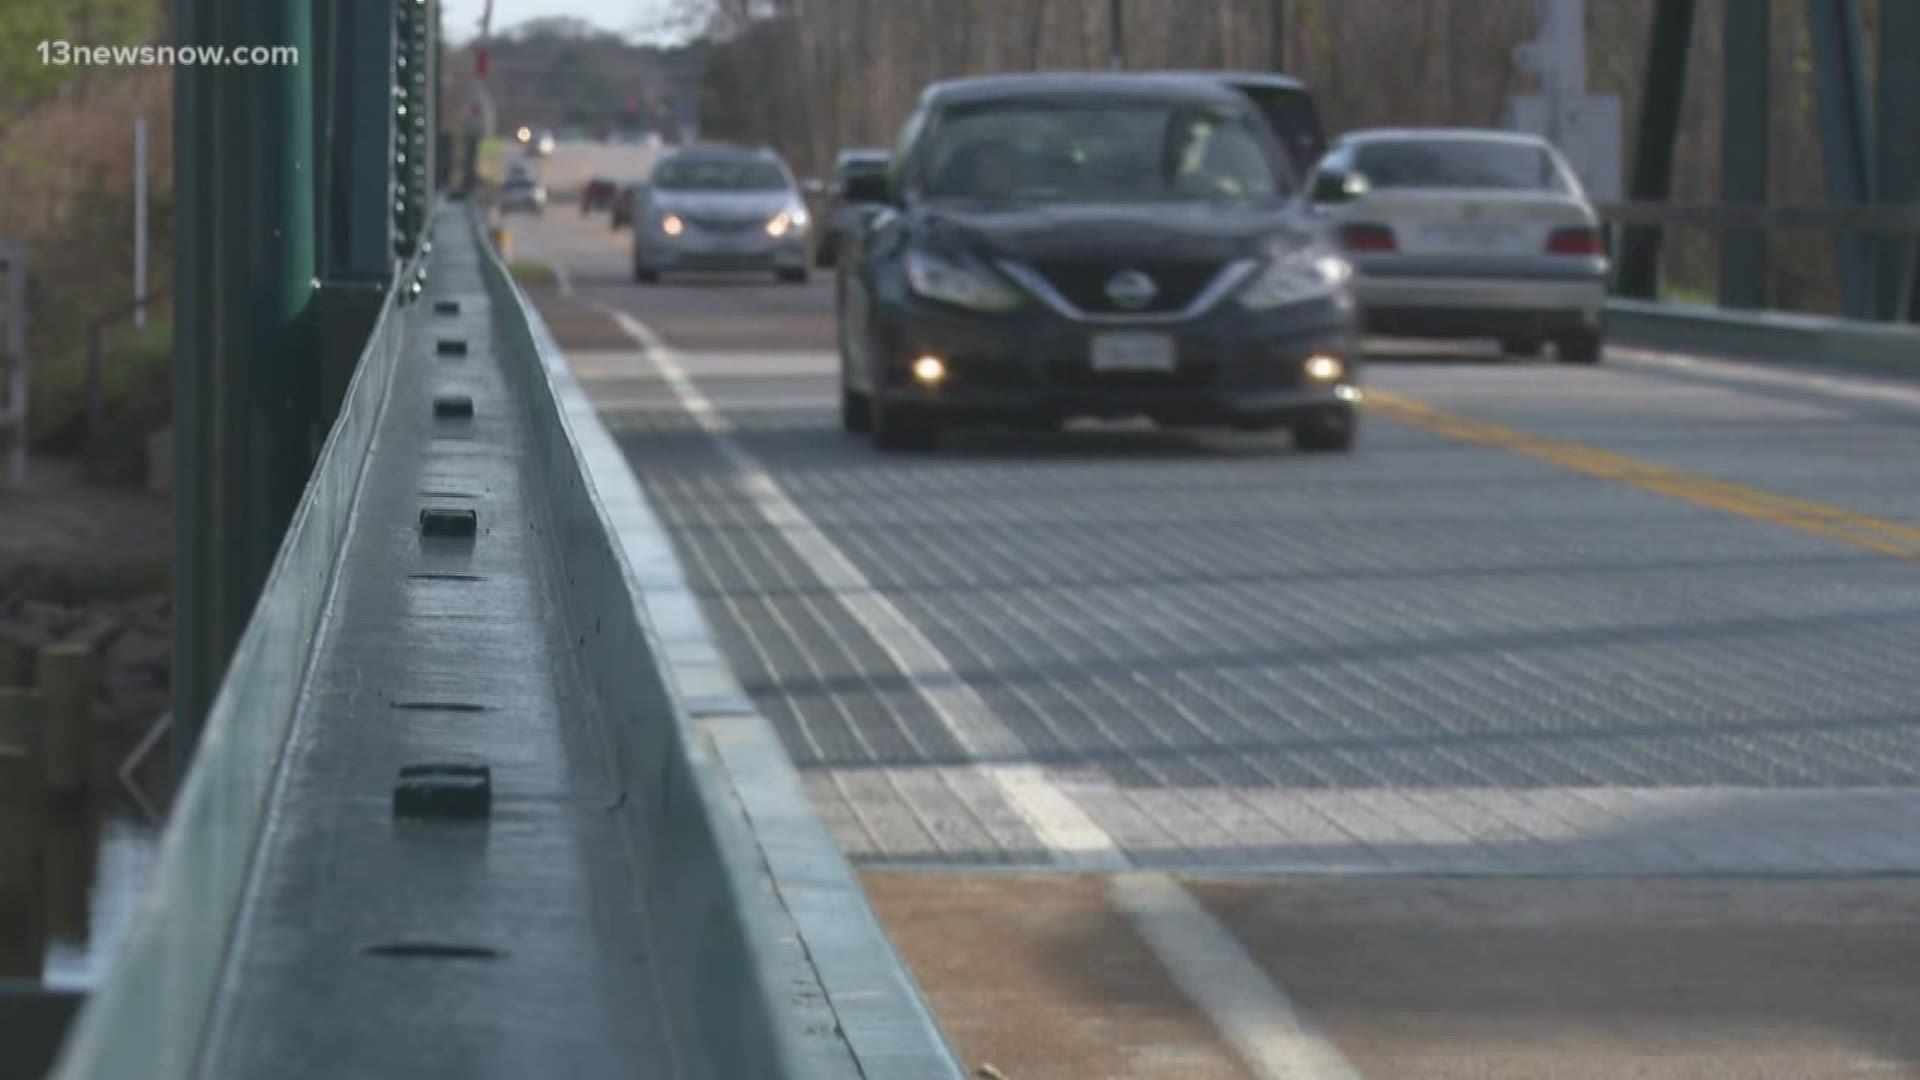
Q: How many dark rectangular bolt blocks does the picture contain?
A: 5